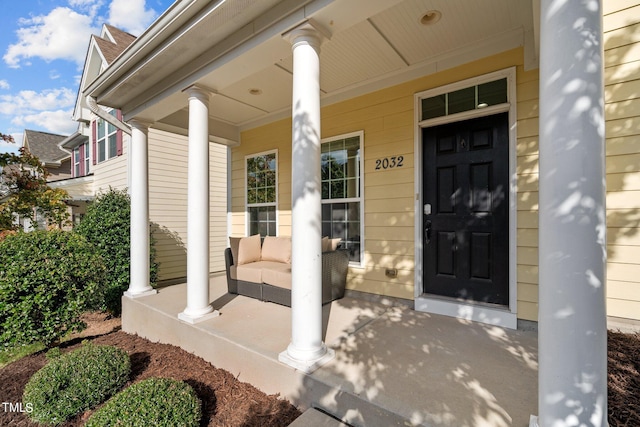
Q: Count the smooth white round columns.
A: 4